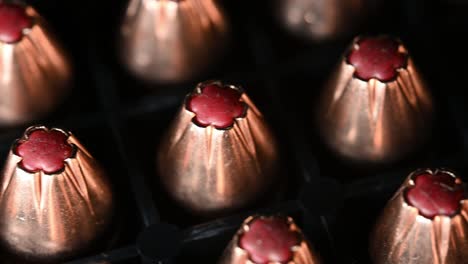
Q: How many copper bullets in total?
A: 8